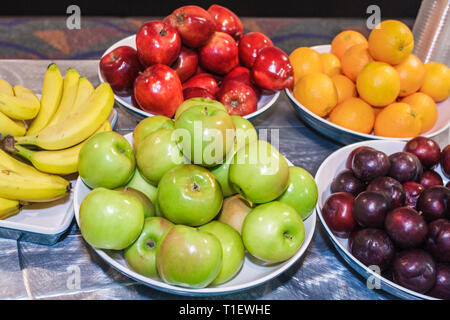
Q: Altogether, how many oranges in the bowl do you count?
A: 13